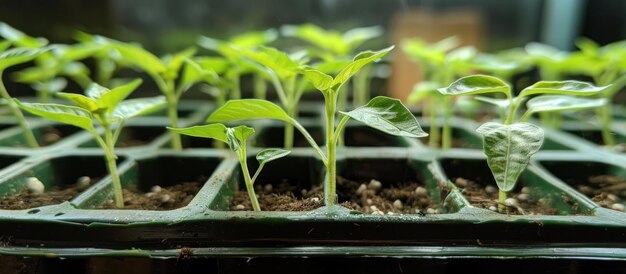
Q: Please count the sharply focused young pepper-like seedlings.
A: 4